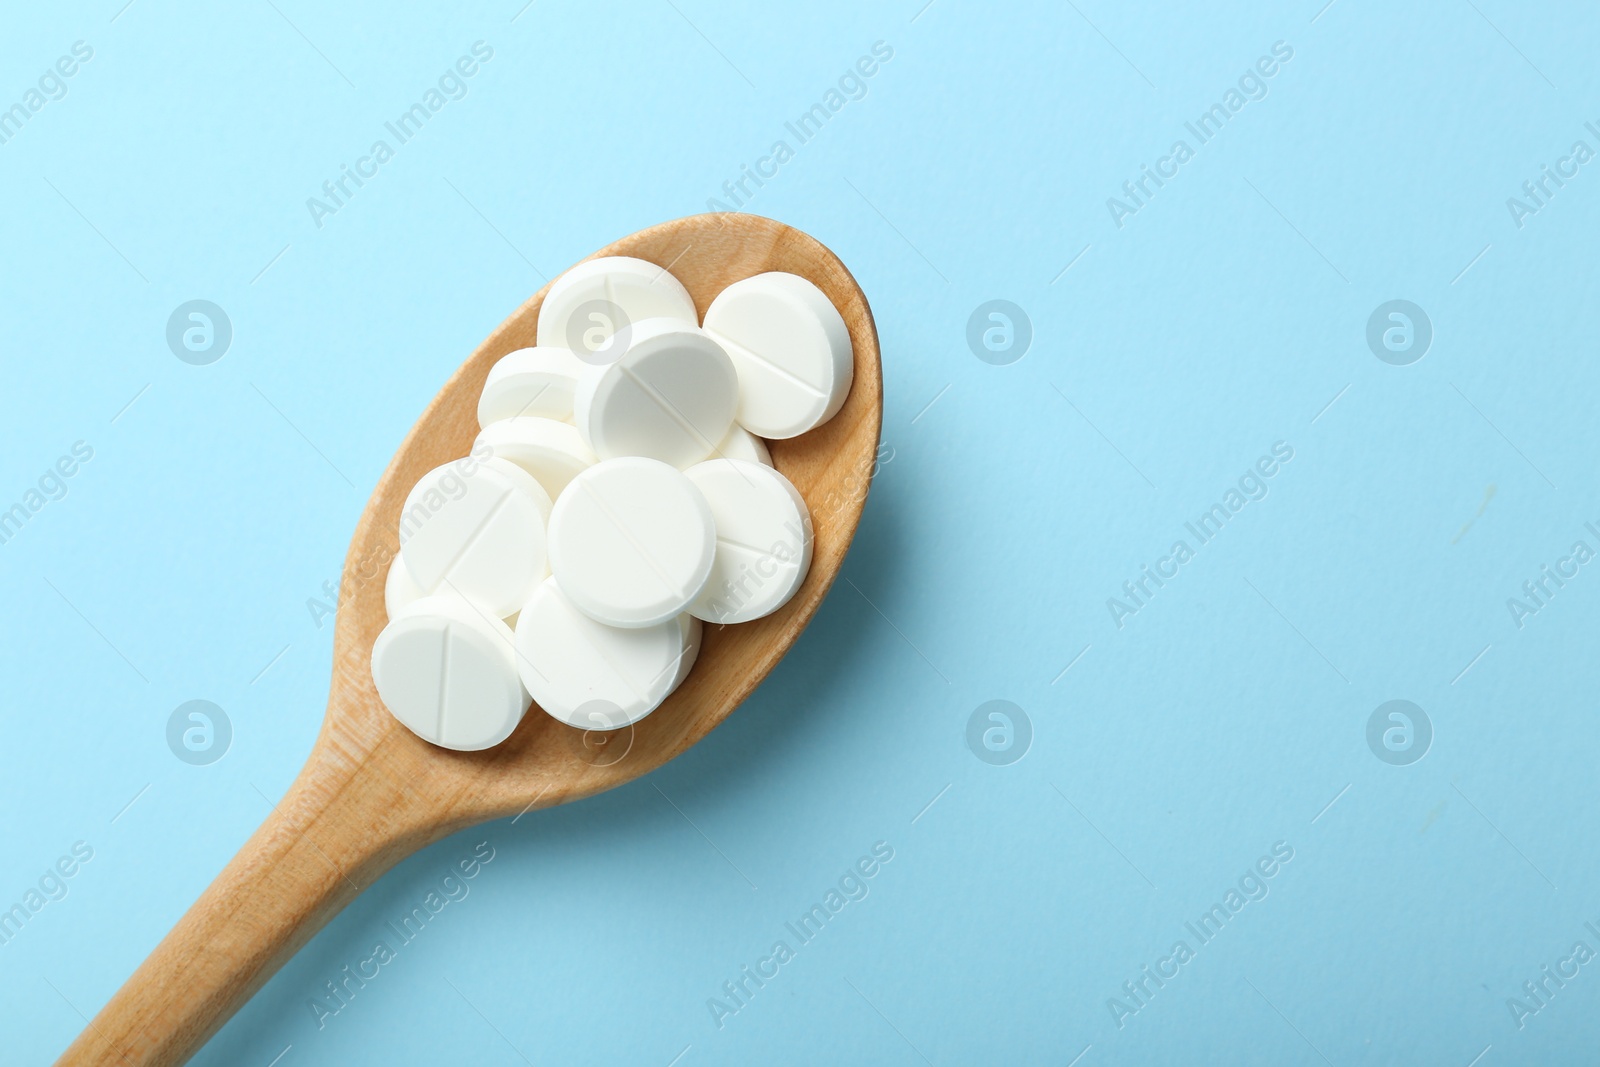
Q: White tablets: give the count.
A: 13